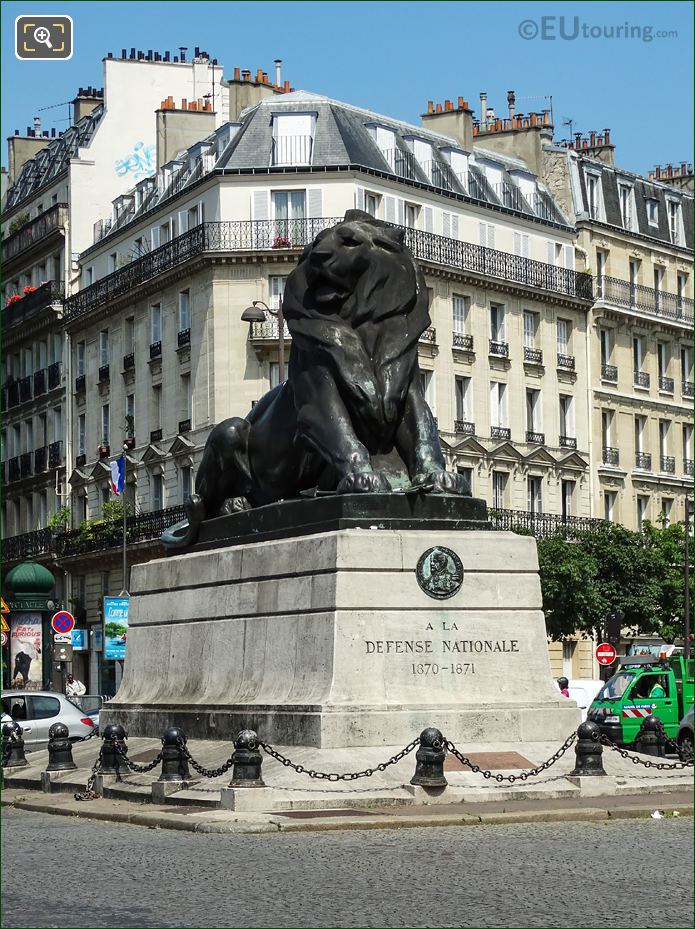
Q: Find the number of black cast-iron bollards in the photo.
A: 8